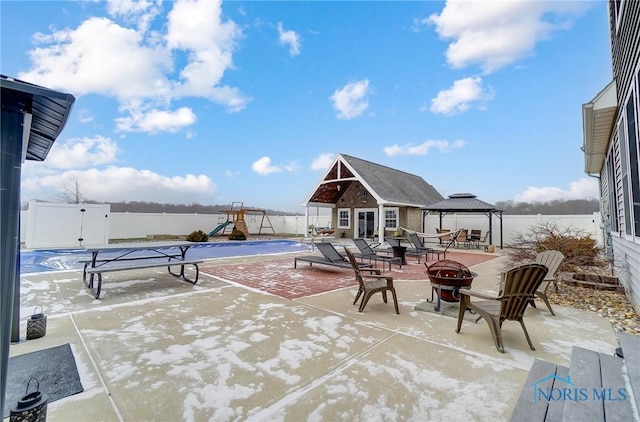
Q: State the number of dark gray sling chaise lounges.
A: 4